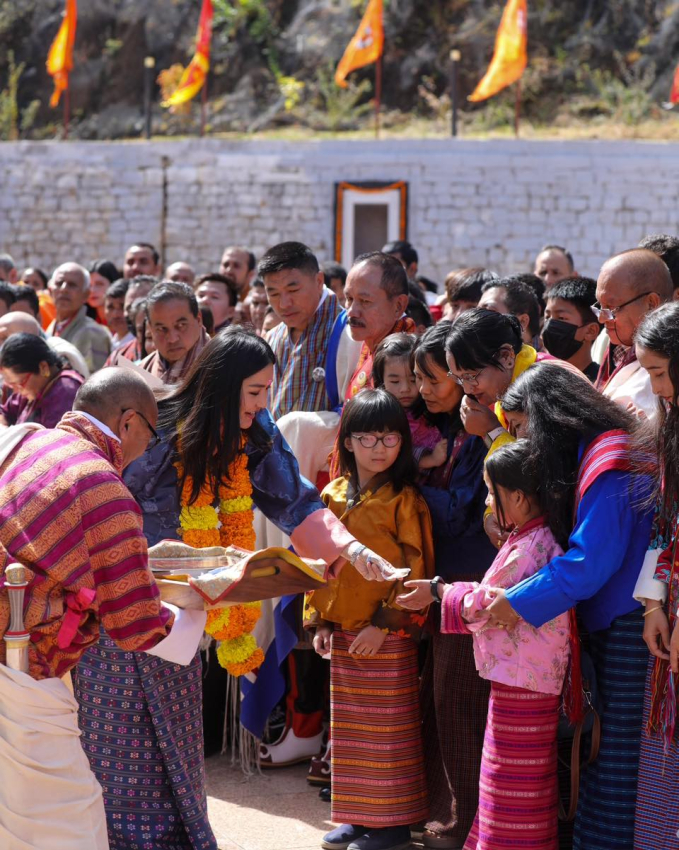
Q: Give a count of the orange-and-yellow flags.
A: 4